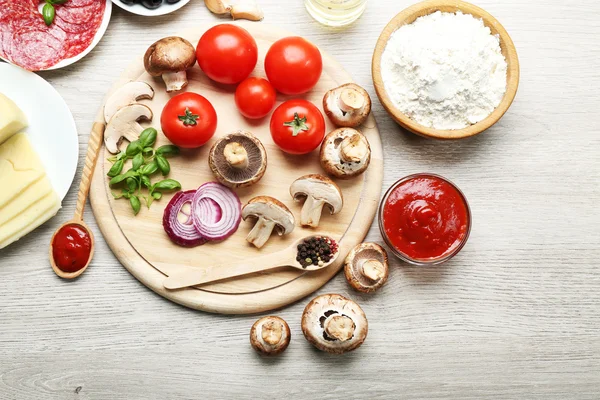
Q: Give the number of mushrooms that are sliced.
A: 4